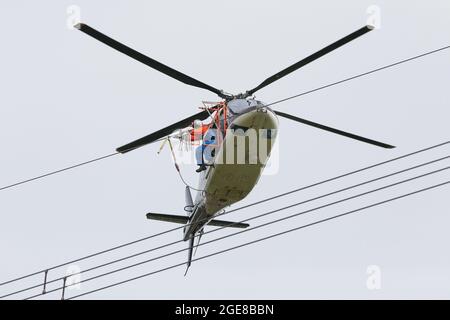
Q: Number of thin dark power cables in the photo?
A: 5